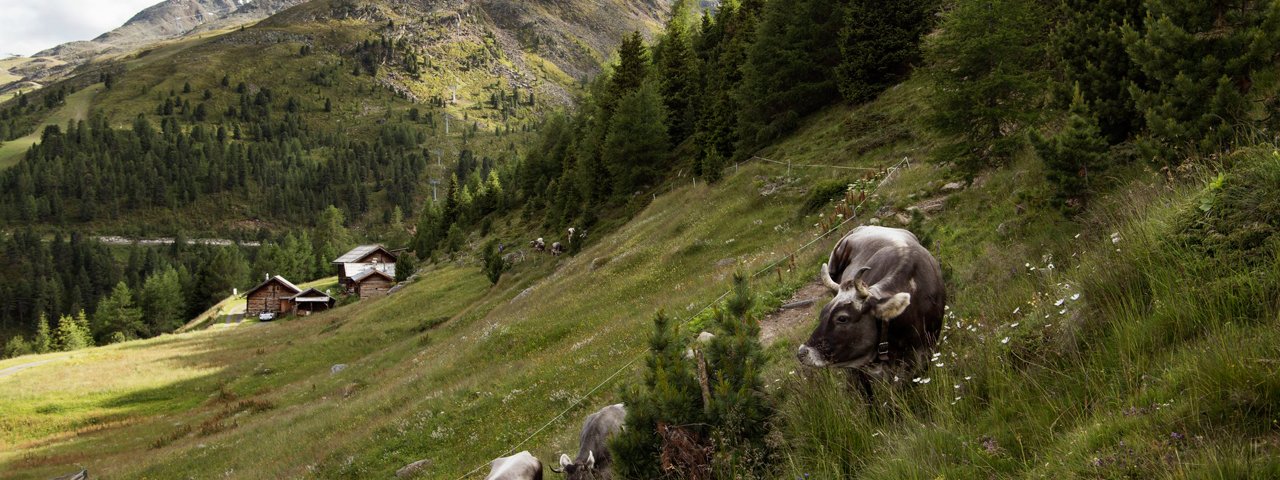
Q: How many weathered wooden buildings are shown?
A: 4